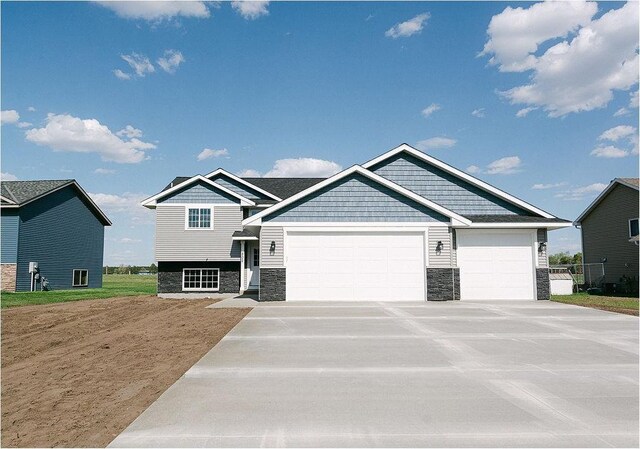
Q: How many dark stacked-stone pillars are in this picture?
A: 3